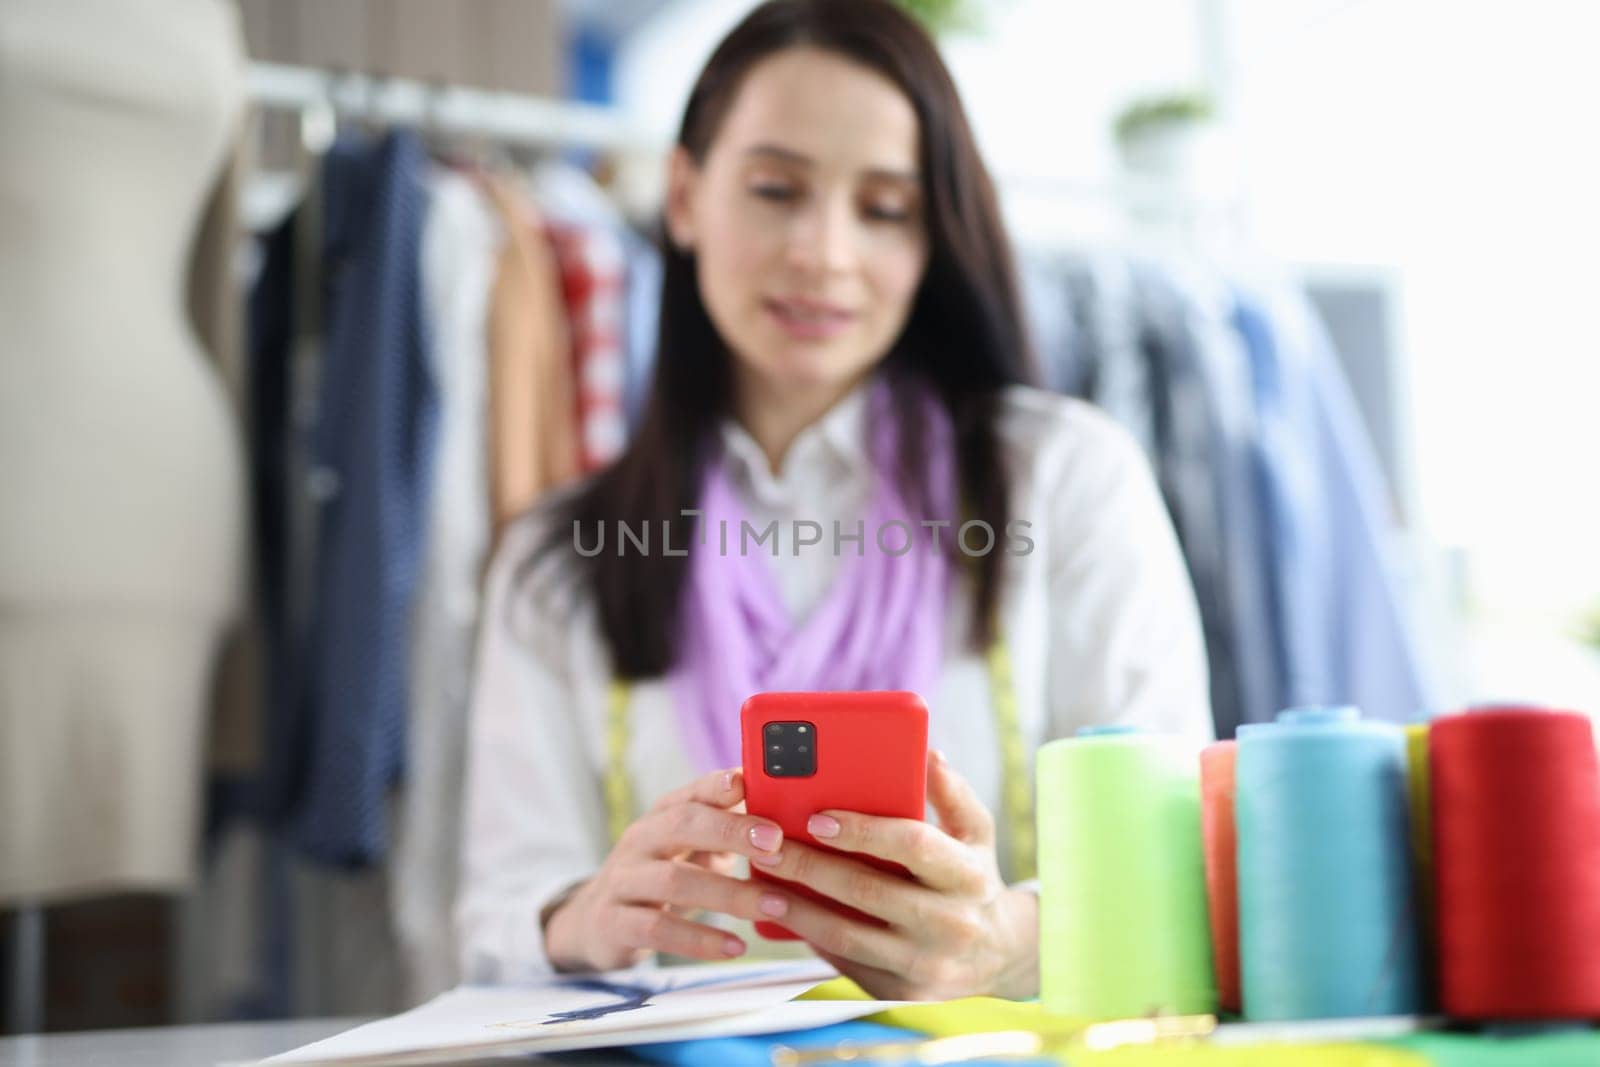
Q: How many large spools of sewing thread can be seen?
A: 5